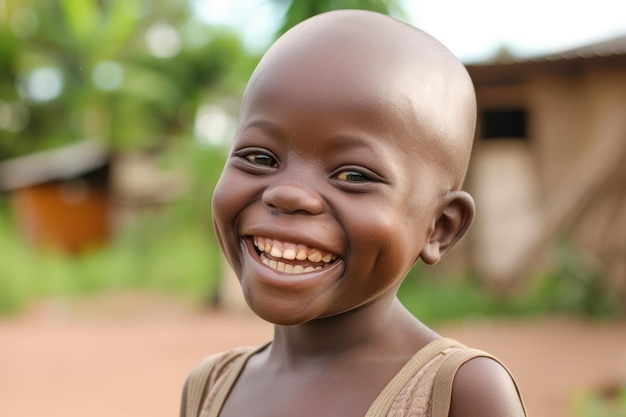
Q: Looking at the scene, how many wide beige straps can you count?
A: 2